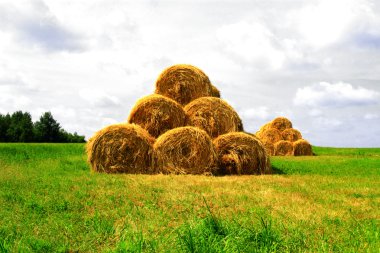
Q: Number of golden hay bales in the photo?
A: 12